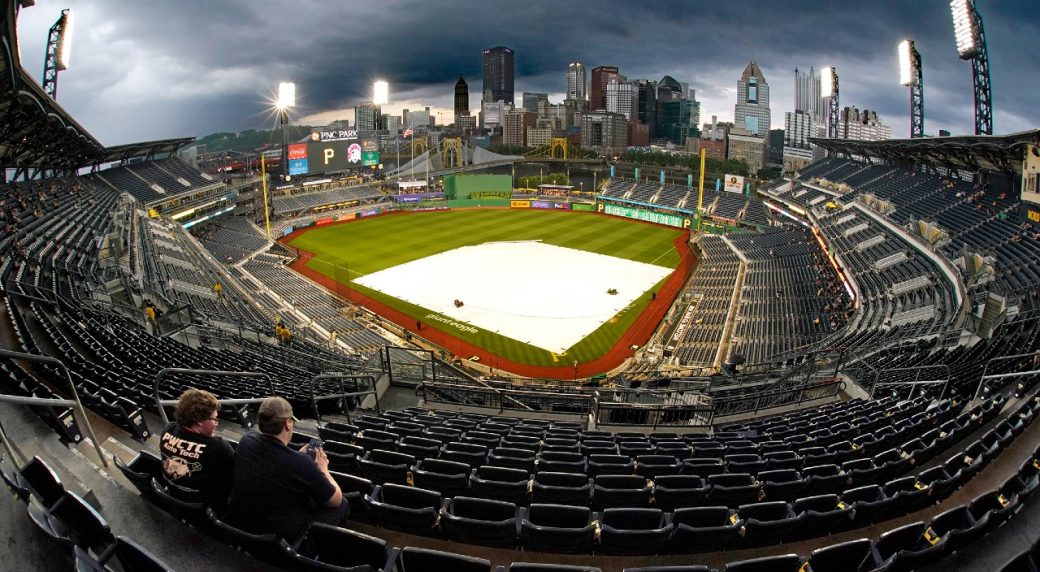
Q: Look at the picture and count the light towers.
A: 6